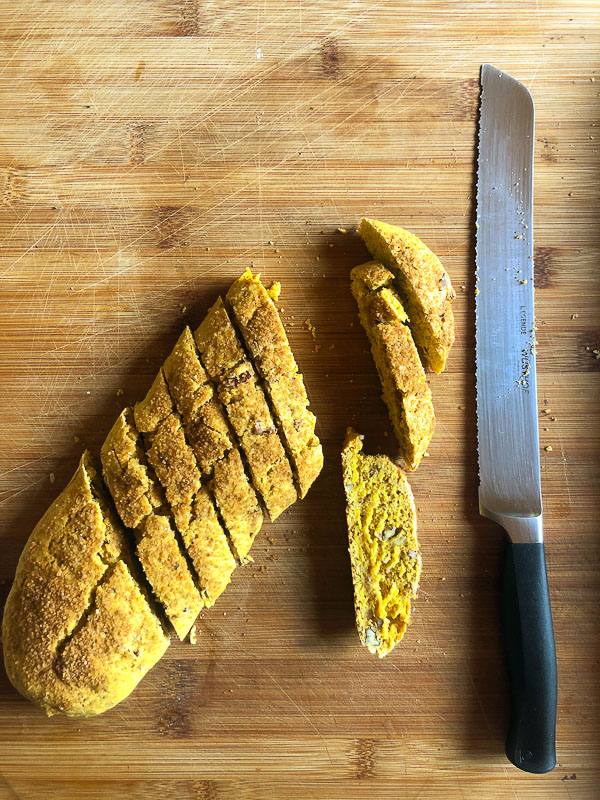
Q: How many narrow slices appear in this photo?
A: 8